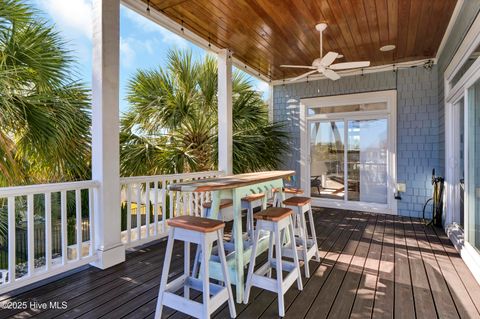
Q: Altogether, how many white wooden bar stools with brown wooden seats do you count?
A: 6